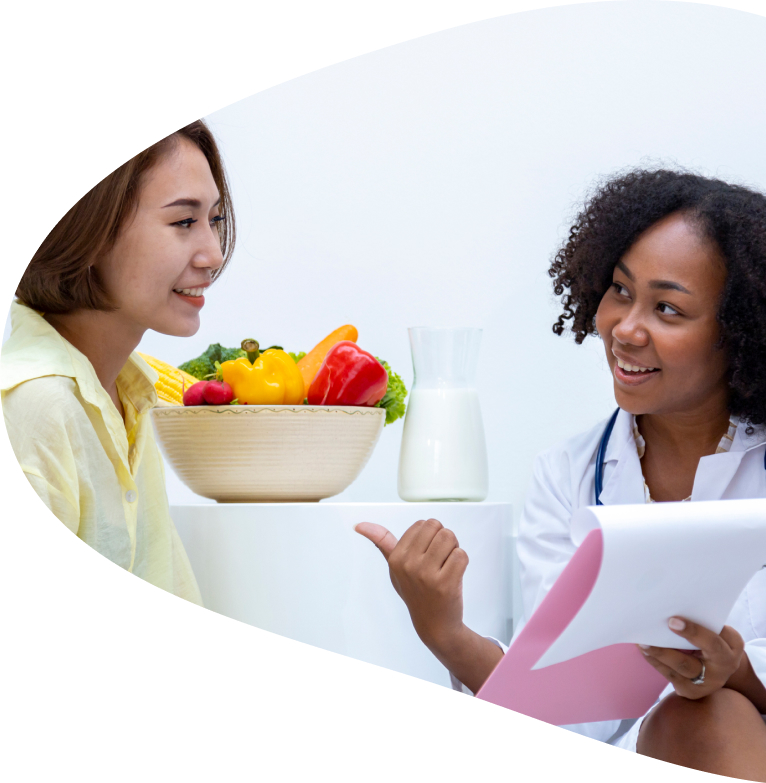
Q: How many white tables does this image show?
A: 1